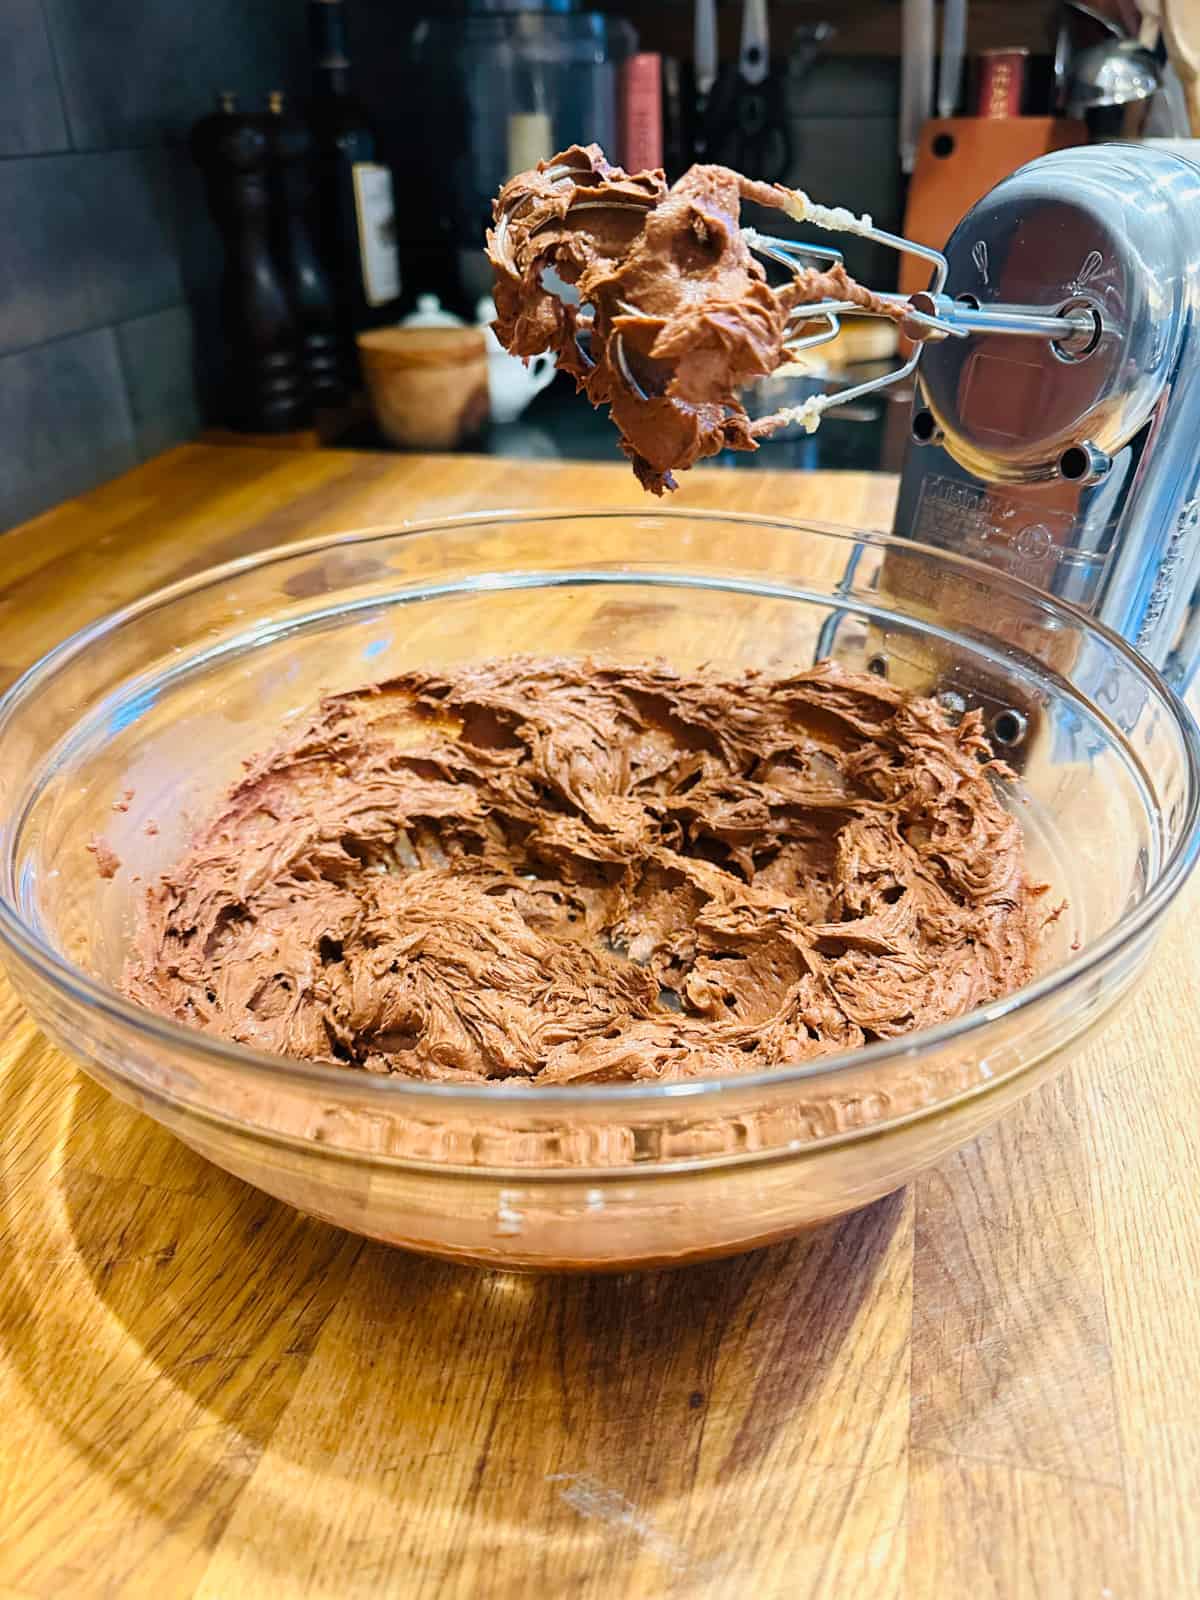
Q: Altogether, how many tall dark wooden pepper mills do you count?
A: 2